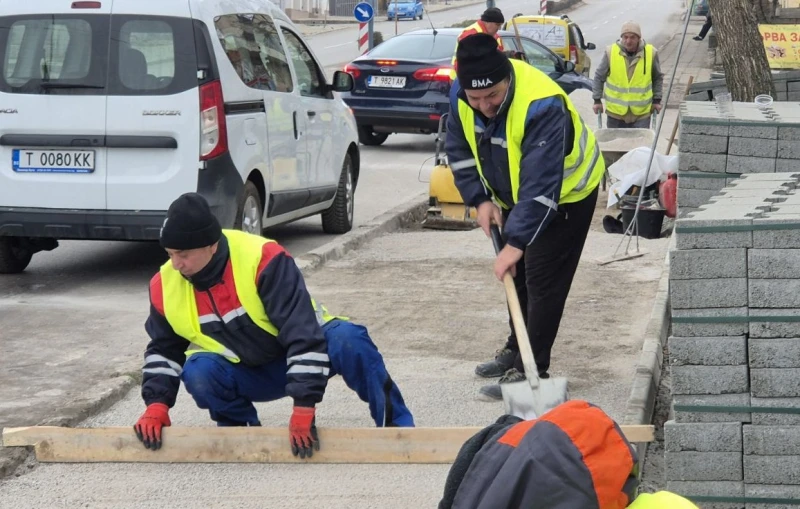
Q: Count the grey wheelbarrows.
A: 1